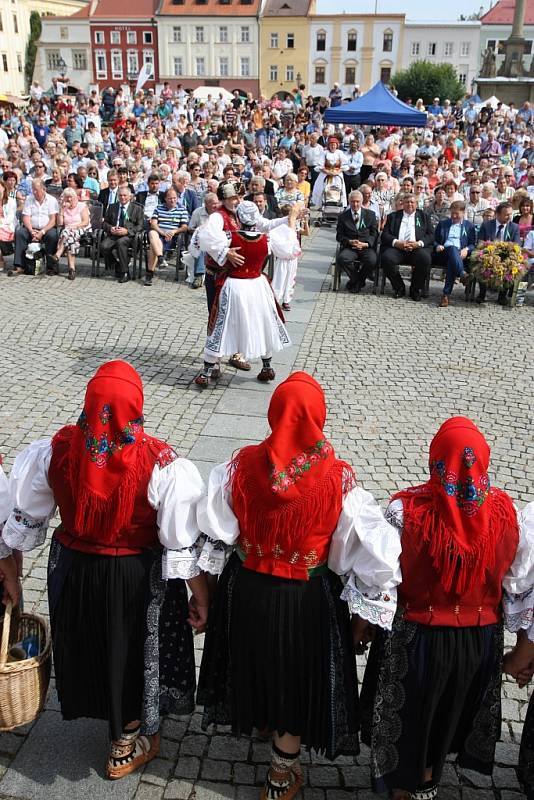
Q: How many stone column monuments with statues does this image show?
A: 1